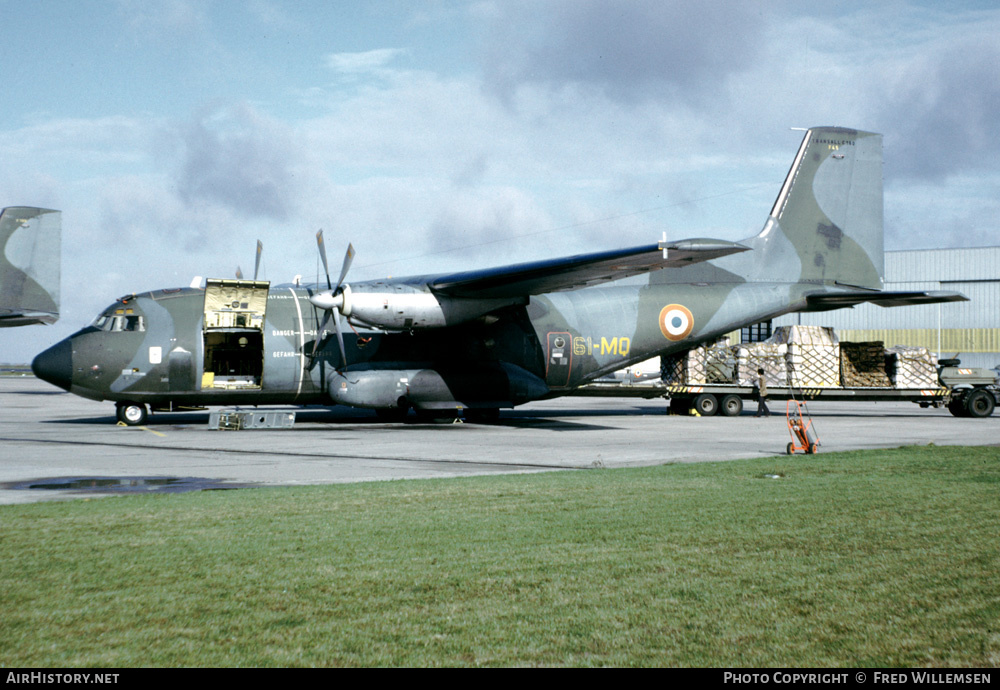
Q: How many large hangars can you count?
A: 1